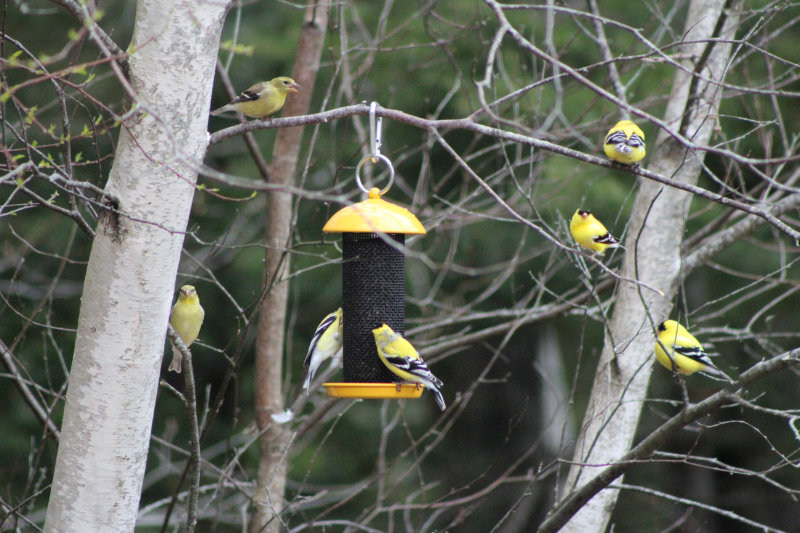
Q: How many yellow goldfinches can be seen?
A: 7